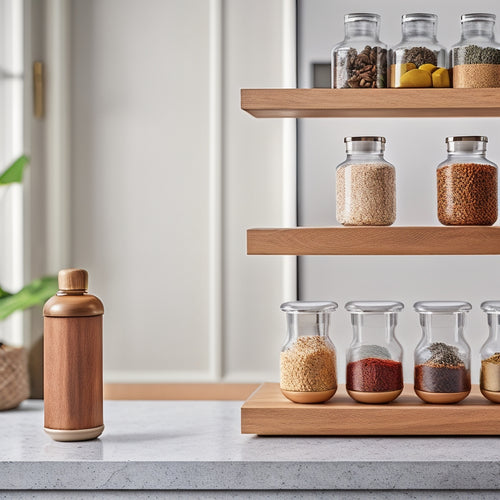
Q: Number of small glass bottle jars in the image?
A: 9